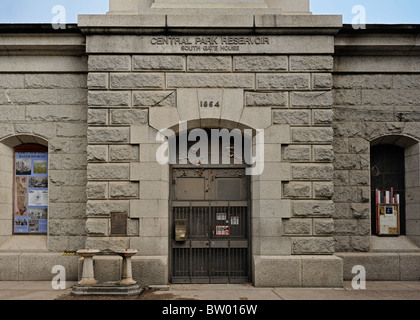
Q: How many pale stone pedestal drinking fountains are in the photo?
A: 2